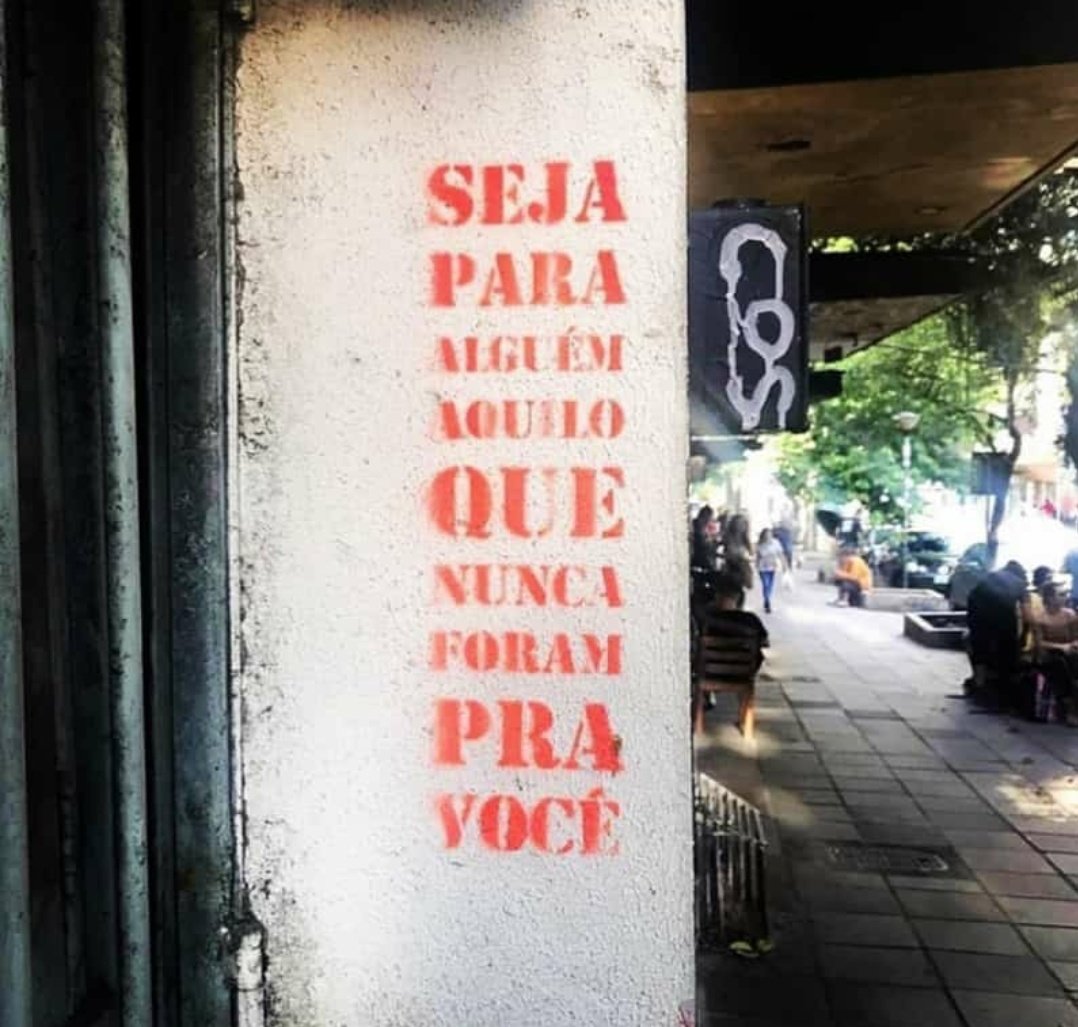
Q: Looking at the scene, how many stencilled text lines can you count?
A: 9